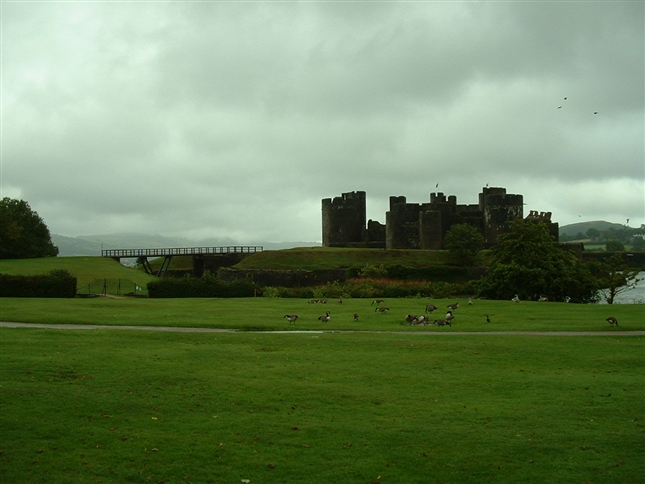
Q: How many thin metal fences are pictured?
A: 1